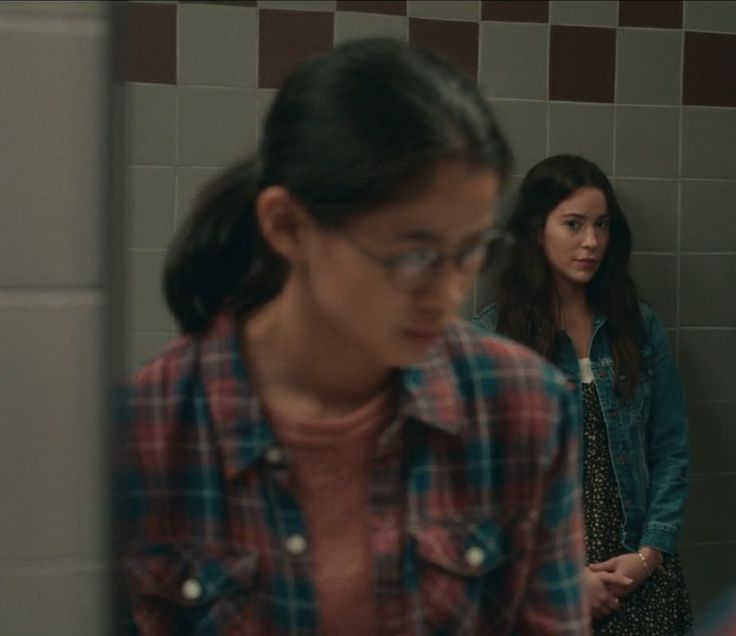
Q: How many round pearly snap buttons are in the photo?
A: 4